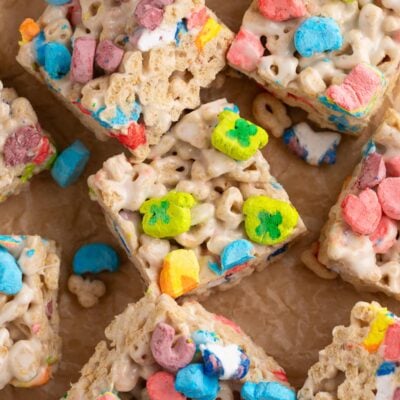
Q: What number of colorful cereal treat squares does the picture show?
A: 8